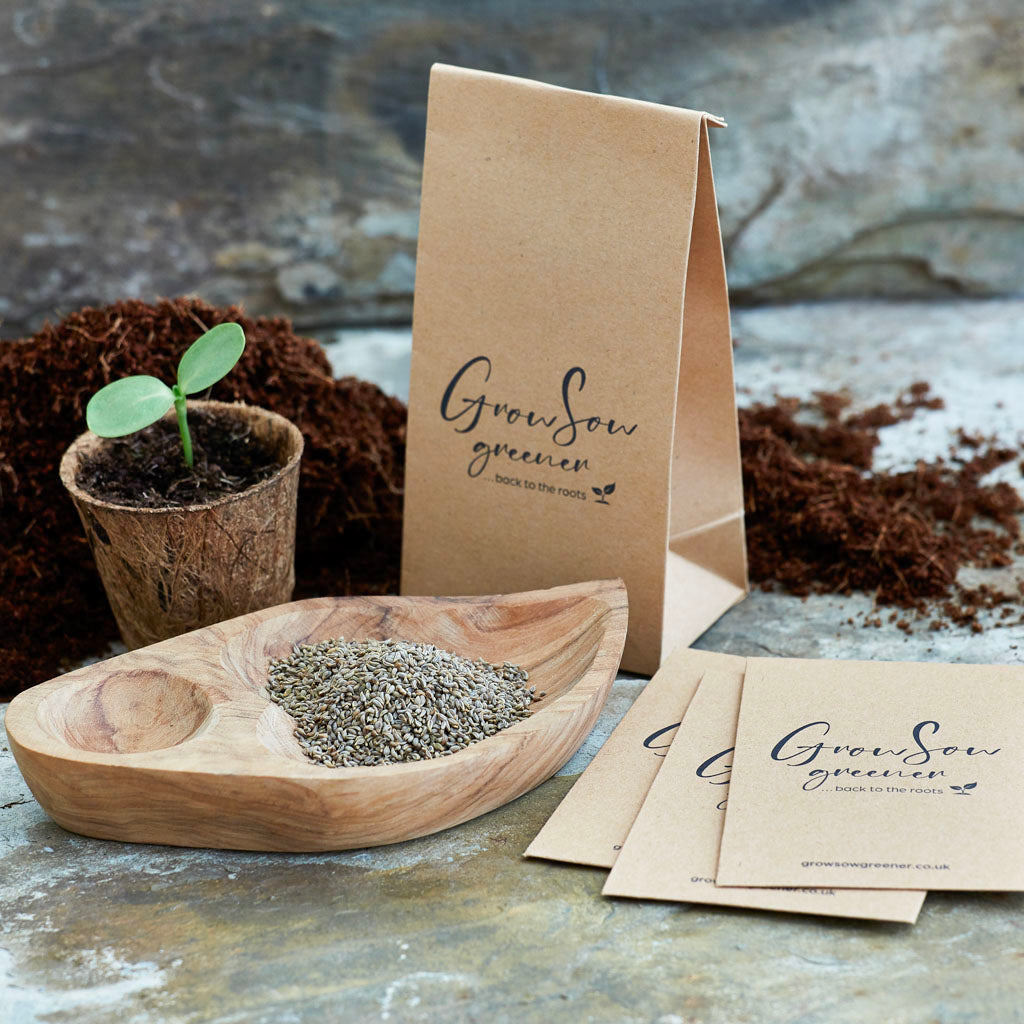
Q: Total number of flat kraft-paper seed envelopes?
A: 3